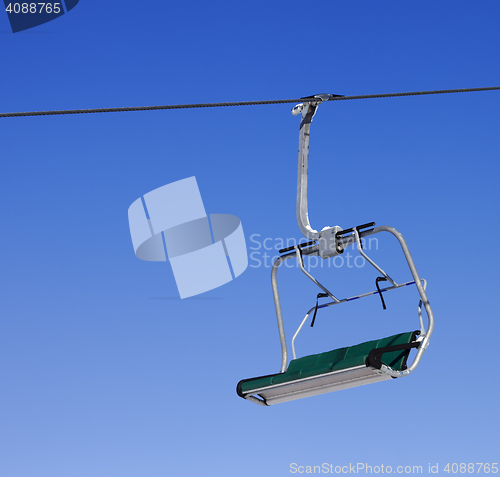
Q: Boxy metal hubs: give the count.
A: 1